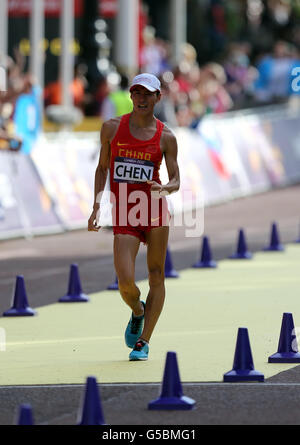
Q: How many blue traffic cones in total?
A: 12